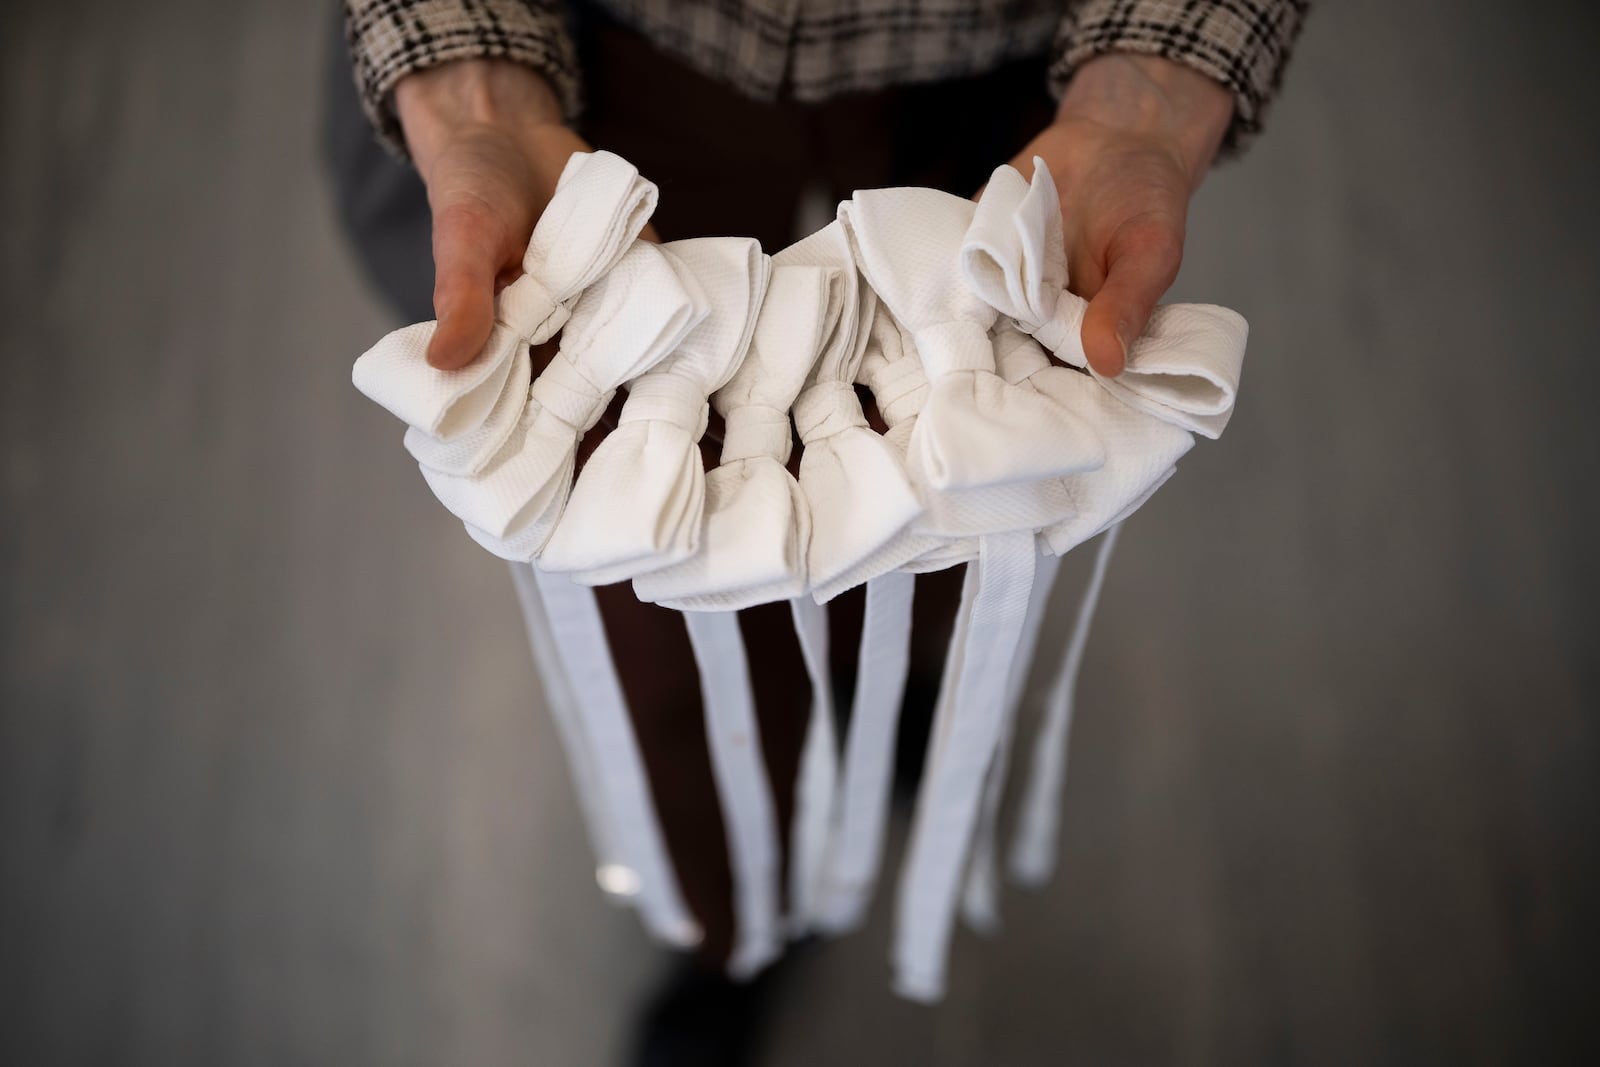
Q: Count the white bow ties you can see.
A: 9